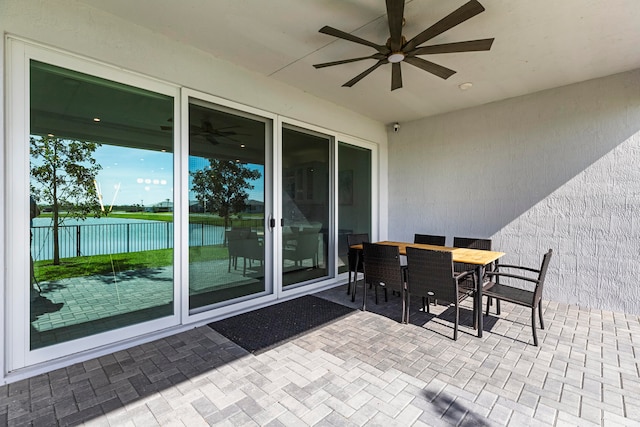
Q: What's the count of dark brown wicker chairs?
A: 6